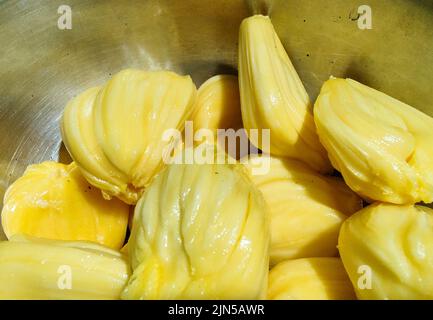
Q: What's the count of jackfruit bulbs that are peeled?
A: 10